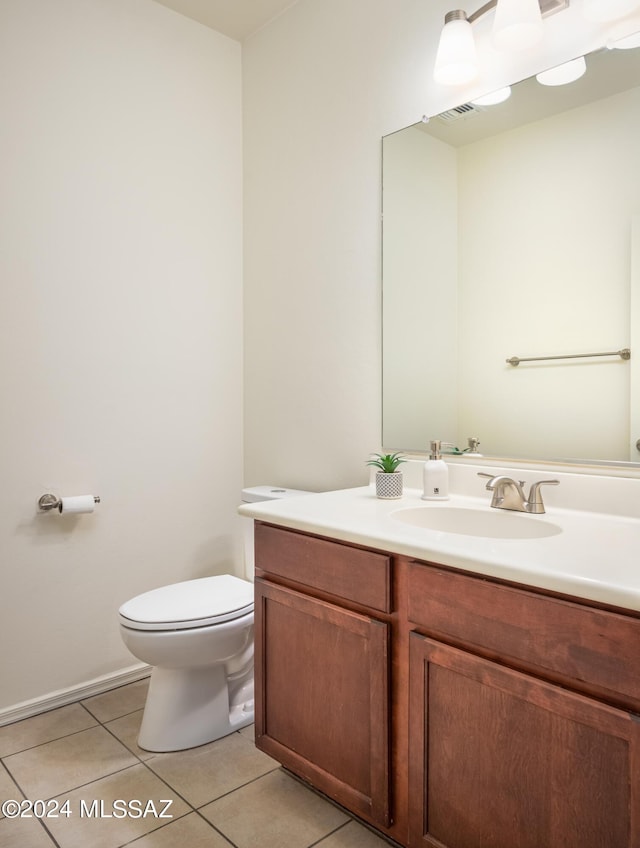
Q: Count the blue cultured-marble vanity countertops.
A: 0